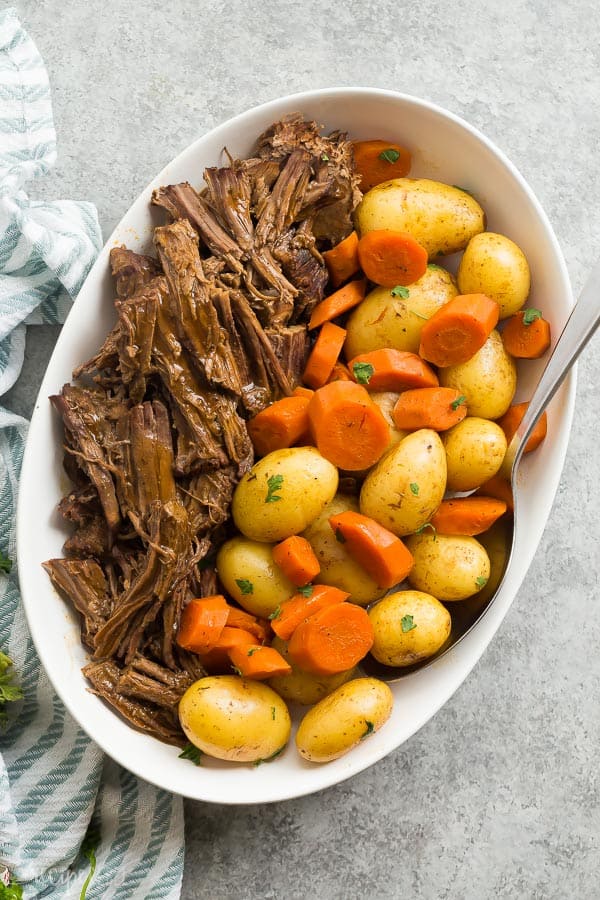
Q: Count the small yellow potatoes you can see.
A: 15